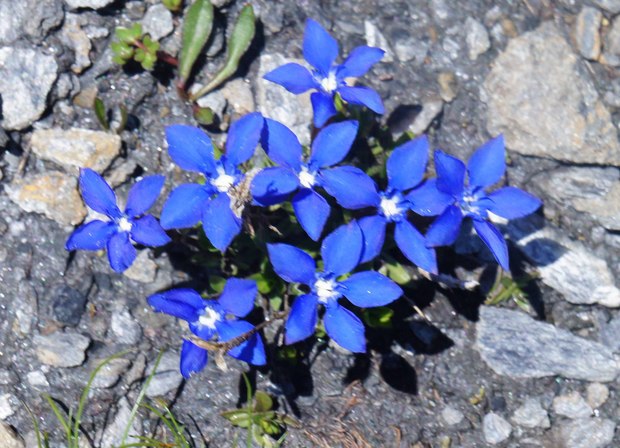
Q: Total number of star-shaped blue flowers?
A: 8